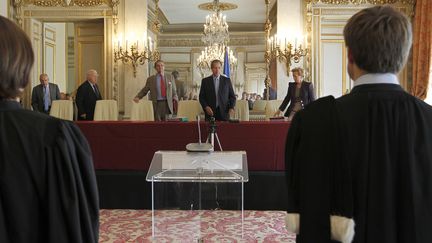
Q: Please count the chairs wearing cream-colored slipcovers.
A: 6